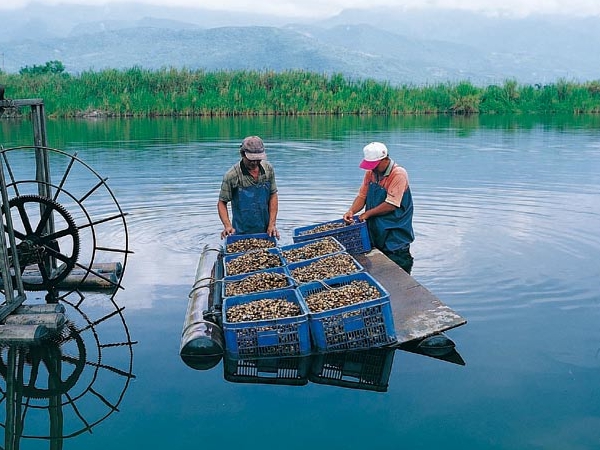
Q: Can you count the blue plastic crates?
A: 8